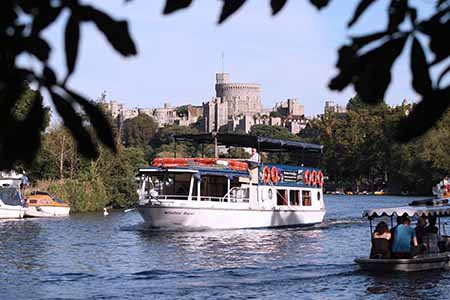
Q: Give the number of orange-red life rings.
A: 5